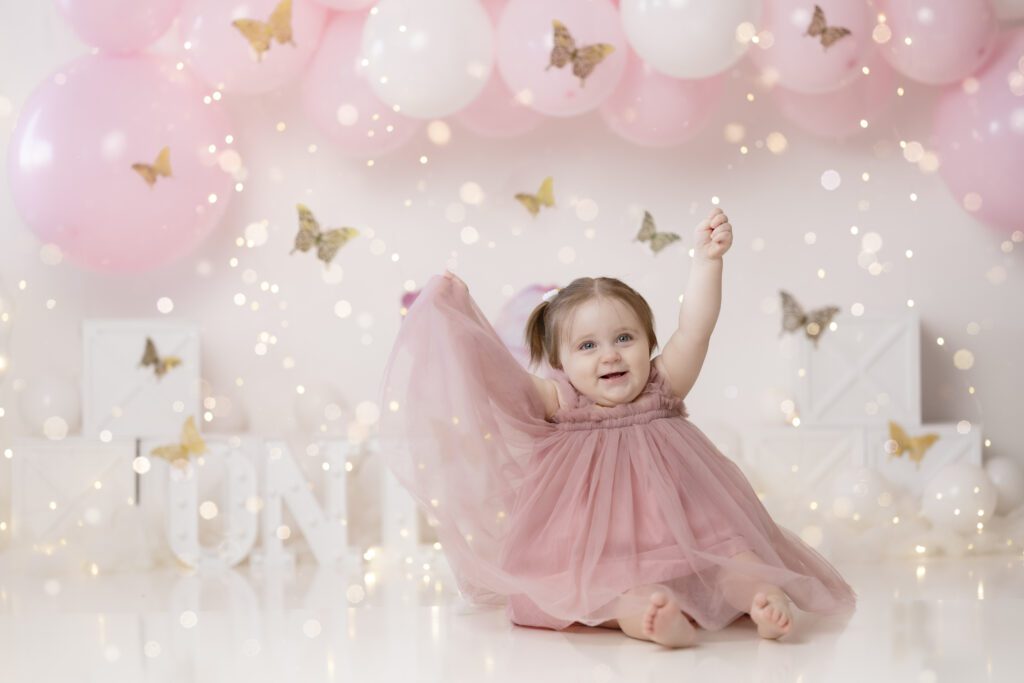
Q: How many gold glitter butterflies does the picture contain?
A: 11